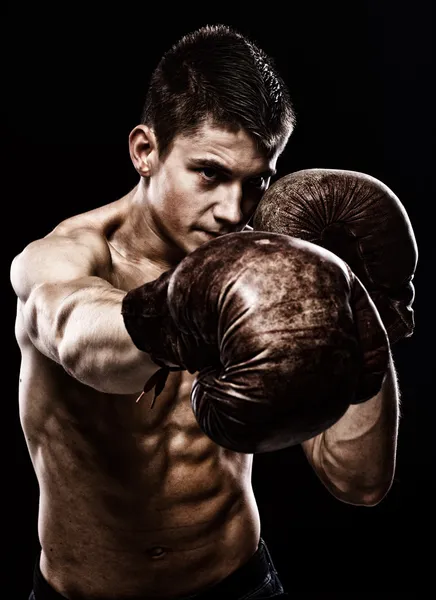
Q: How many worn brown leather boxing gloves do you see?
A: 2